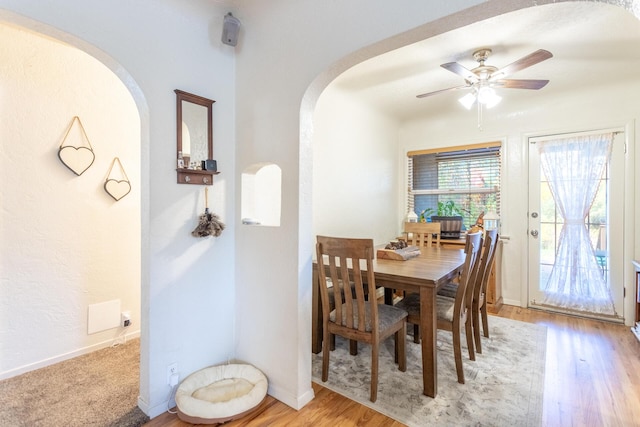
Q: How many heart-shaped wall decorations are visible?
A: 2